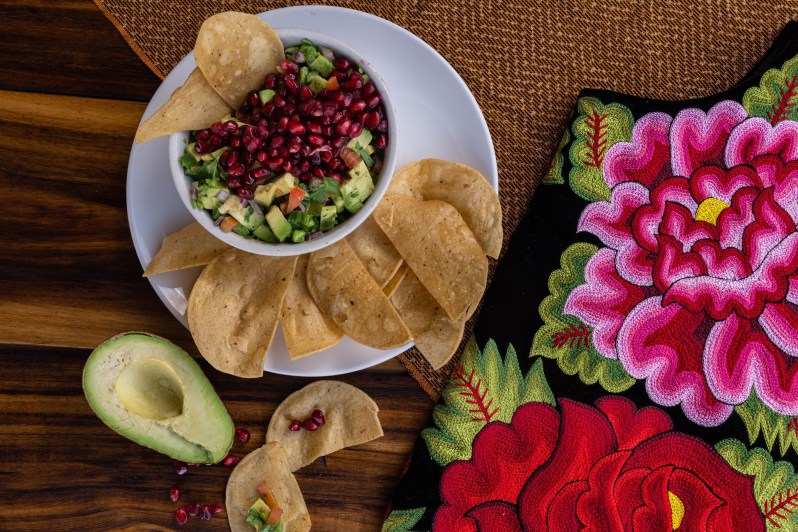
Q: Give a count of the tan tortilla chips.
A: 12